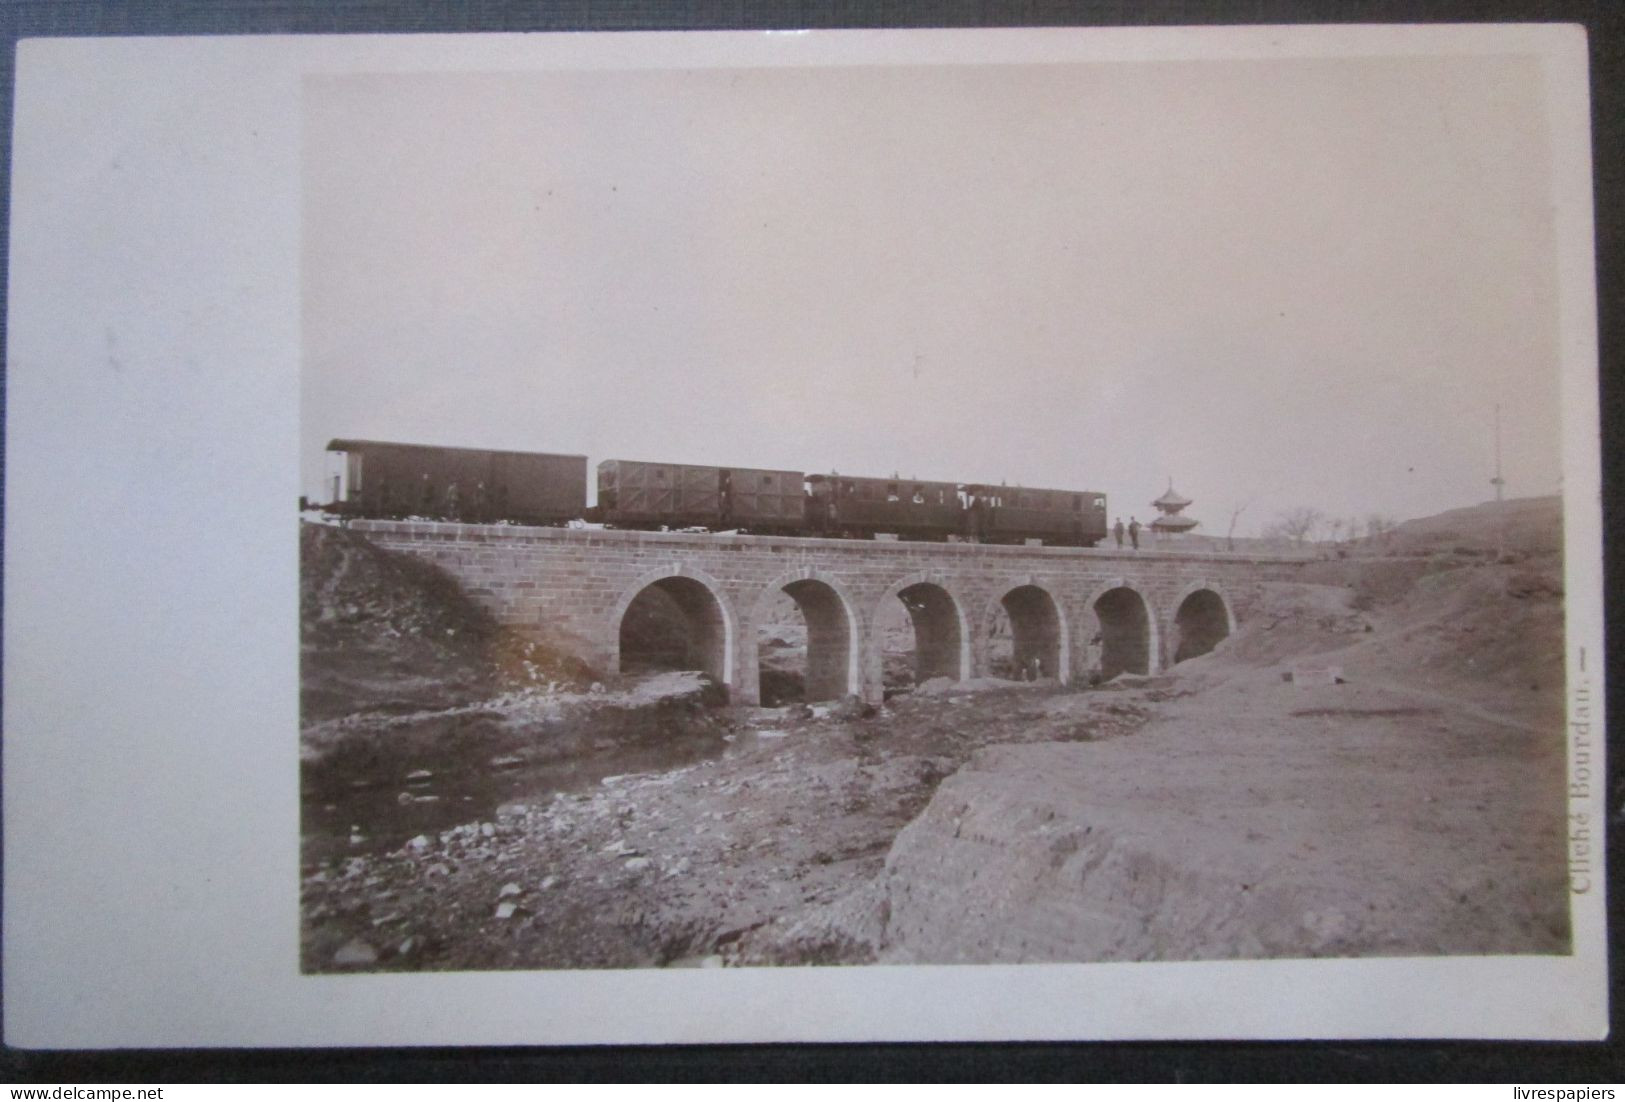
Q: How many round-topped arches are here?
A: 6